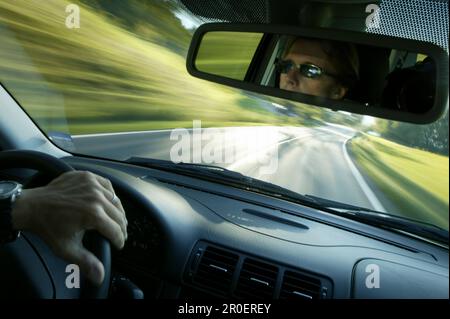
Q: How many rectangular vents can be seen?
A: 3